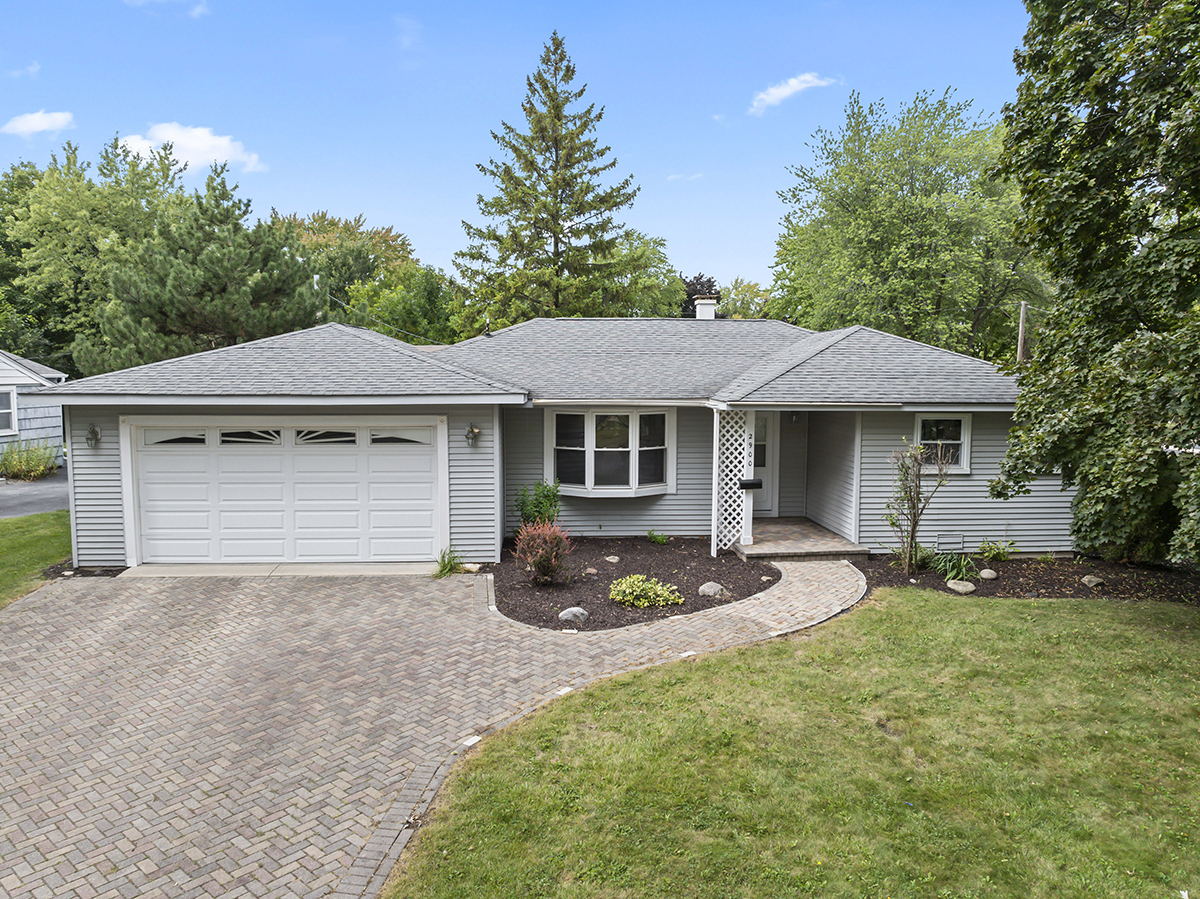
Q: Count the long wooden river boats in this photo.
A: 0